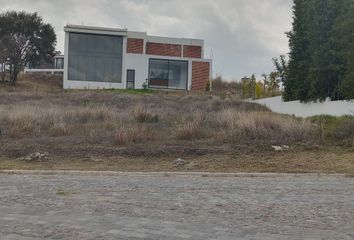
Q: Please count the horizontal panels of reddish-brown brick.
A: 3